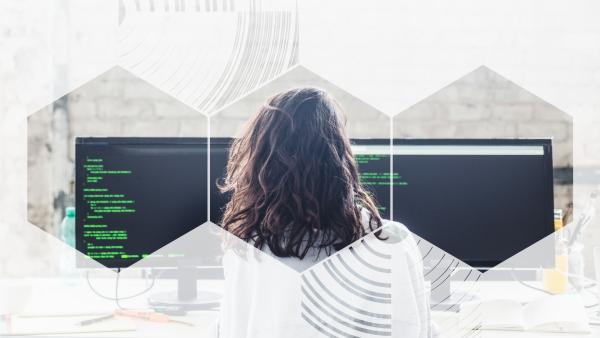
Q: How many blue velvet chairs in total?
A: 0